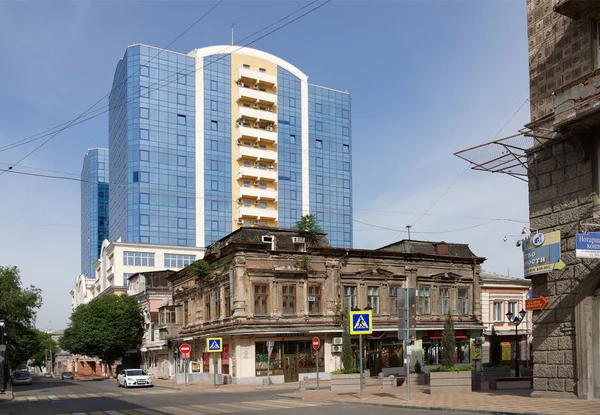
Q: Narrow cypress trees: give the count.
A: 3